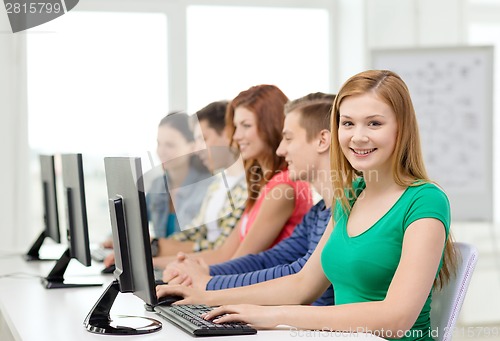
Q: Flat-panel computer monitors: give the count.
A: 3